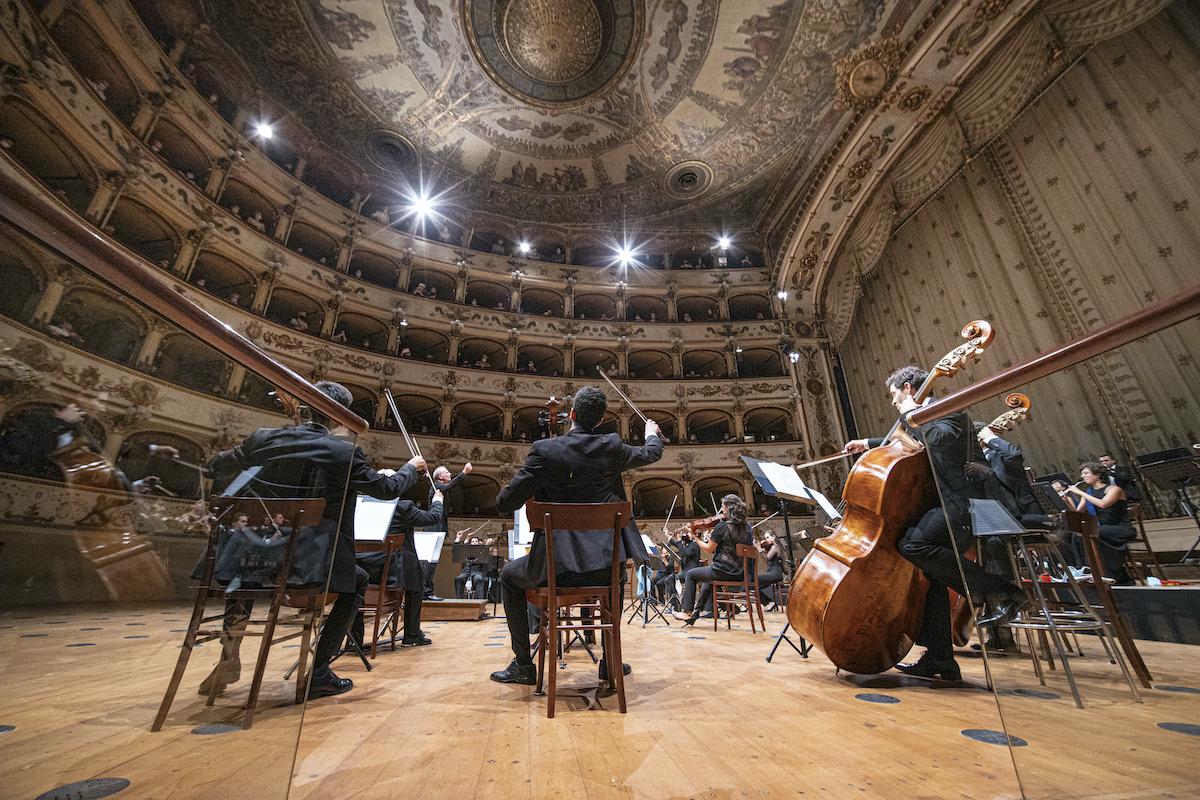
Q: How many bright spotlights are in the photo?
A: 5